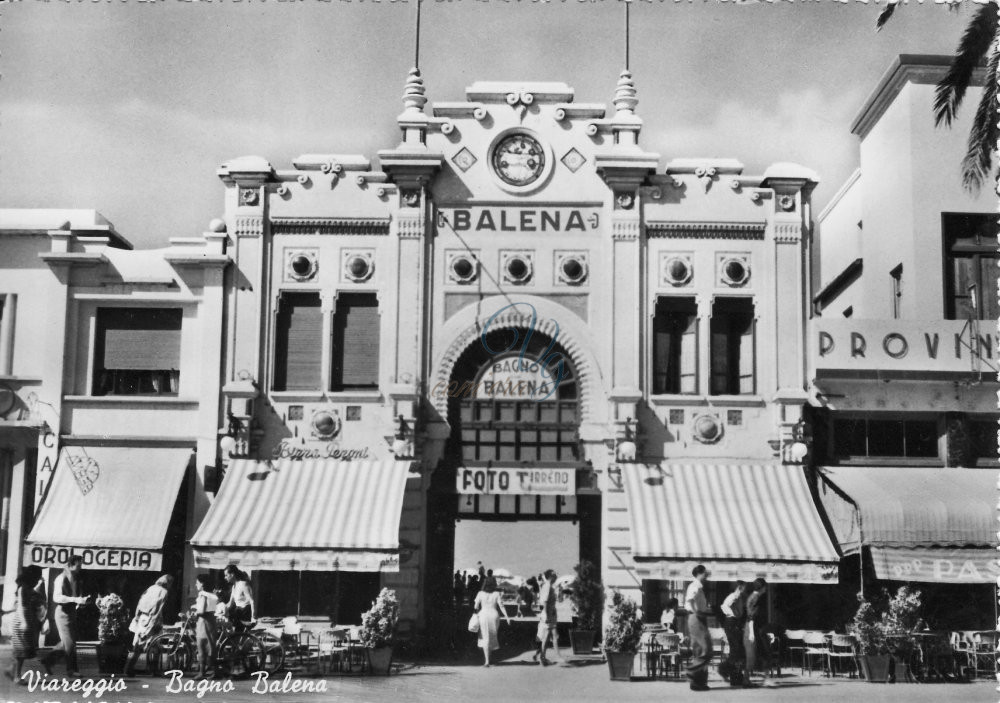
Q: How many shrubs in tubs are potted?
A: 6